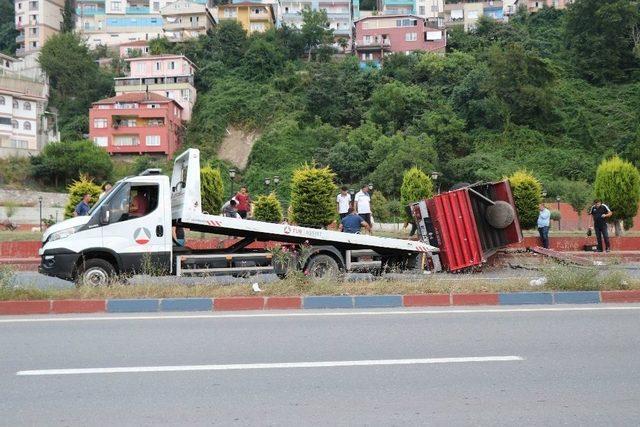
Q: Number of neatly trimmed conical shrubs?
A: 7